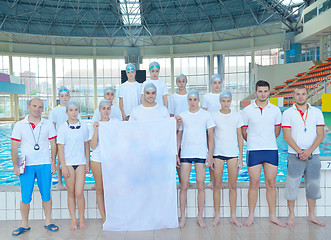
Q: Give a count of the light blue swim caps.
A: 11